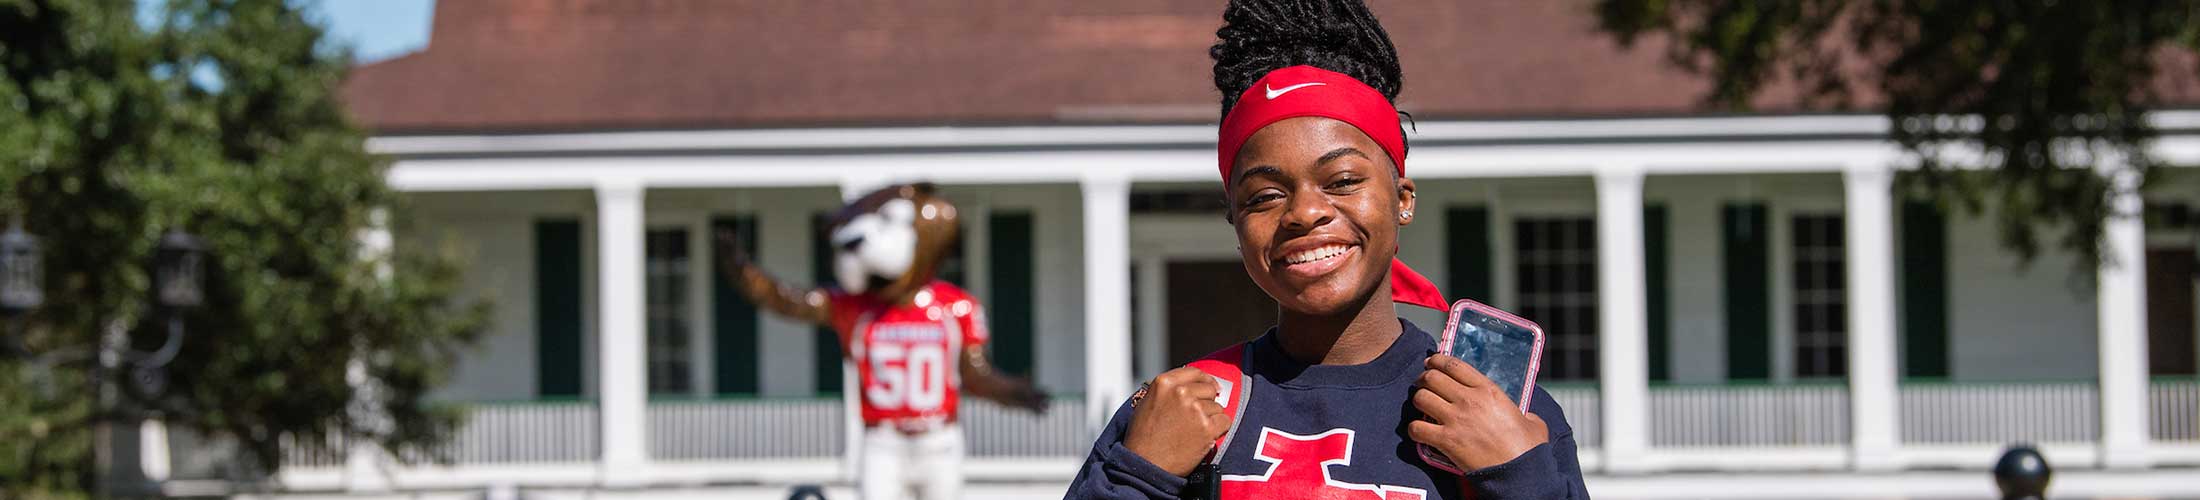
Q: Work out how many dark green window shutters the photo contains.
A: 8